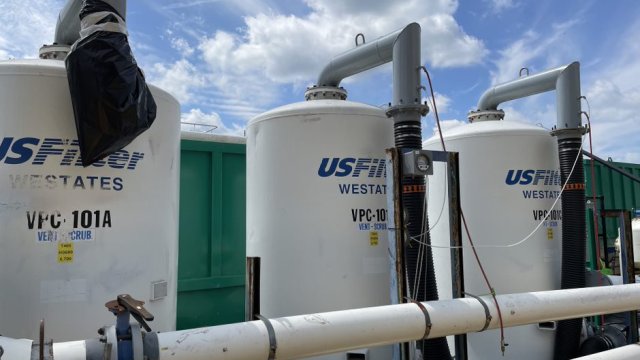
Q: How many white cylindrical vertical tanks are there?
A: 3